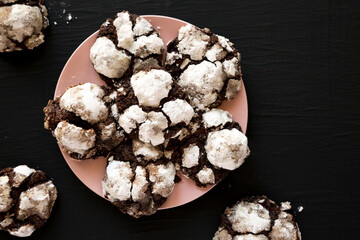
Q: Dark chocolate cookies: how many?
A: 9